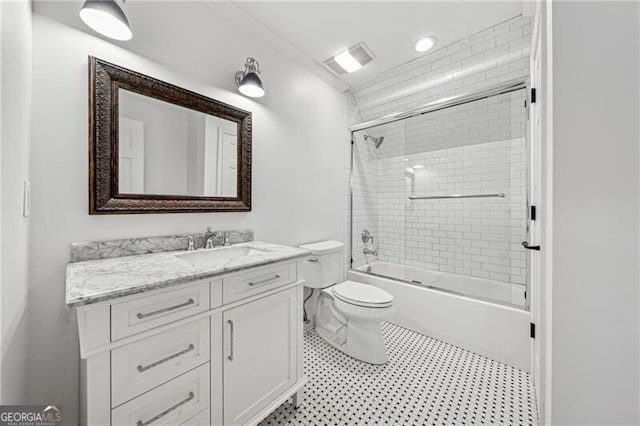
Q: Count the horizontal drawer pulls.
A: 4